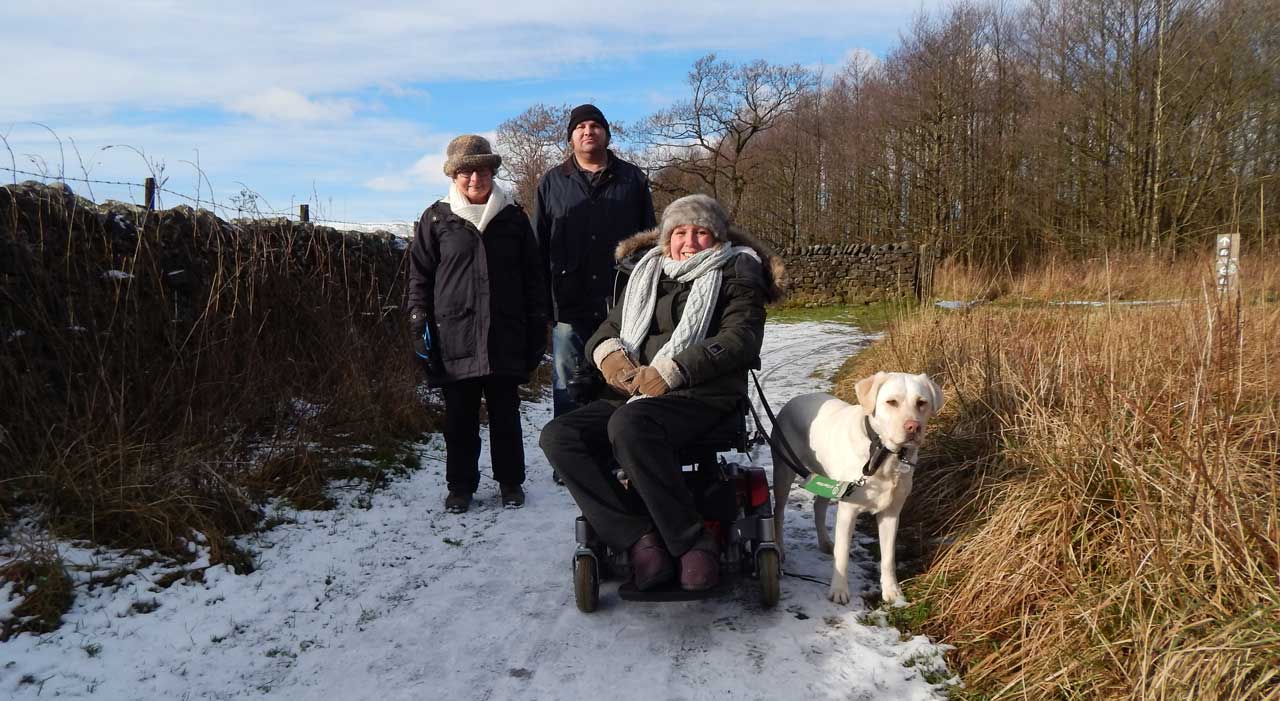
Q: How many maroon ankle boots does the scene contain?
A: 2